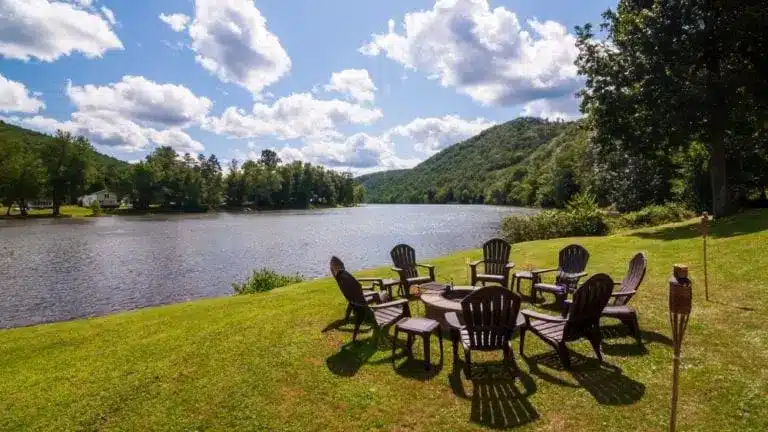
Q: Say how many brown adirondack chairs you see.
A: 8